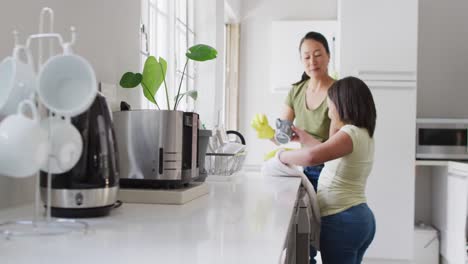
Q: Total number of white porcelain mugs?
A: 4